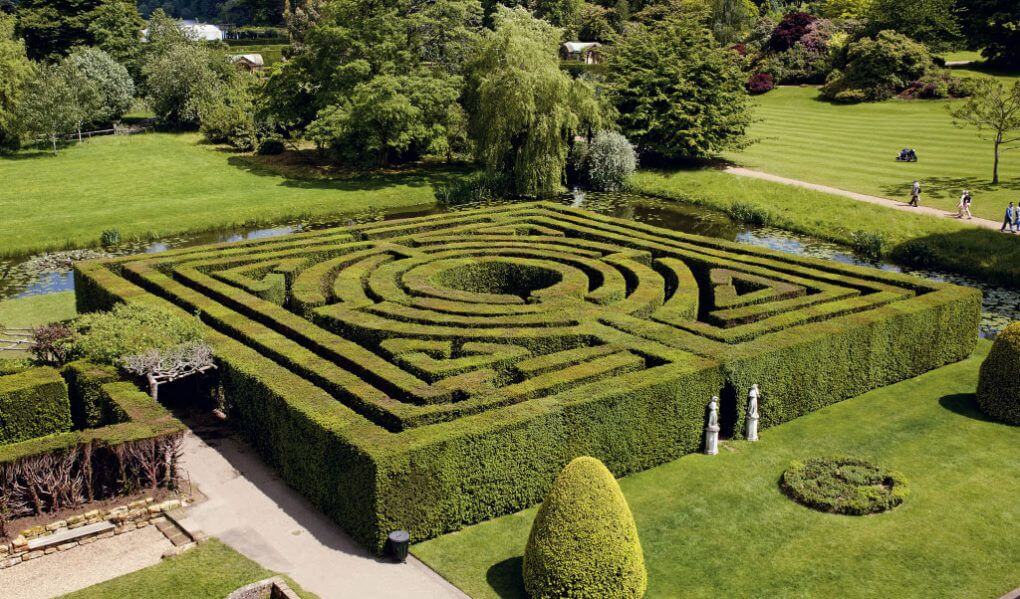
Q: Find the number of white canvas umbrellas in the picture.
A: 0